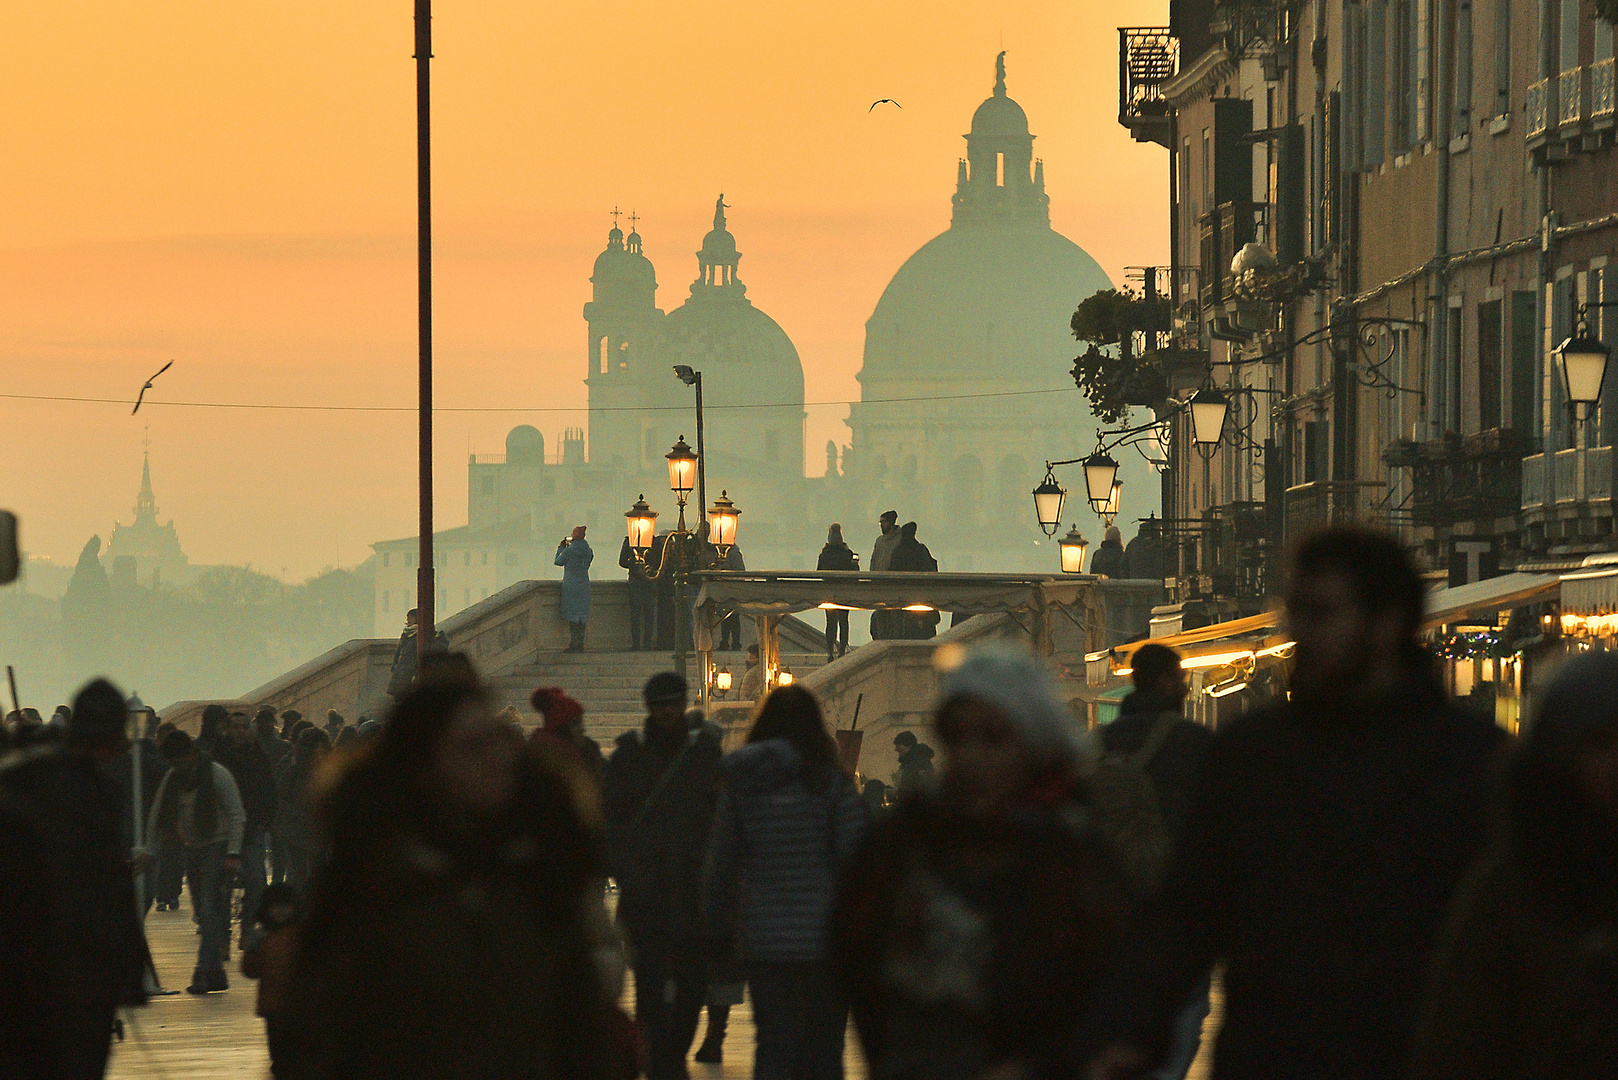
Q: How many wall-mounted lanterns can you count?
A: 4